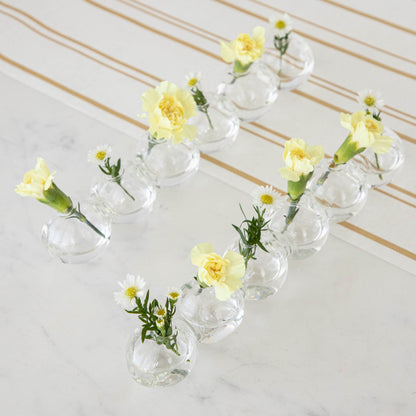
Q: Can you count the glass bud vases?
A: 12